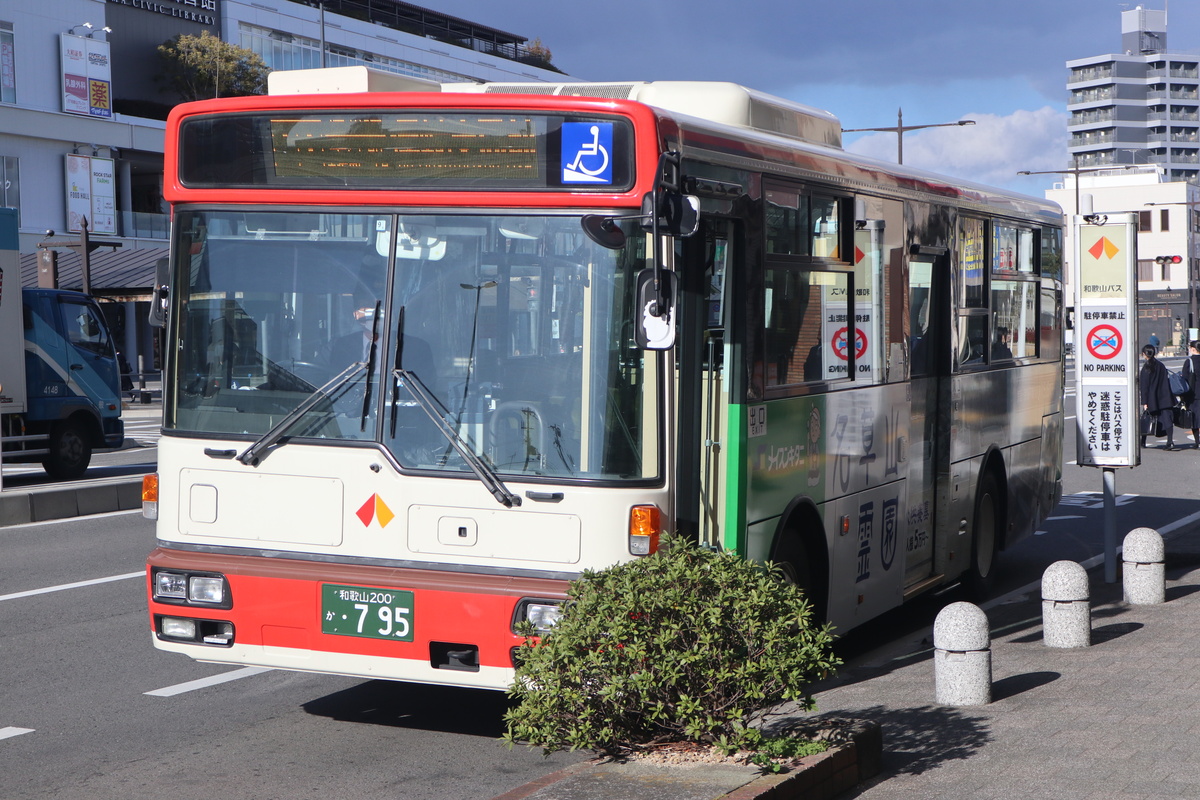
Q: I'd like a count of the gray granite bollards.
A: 3